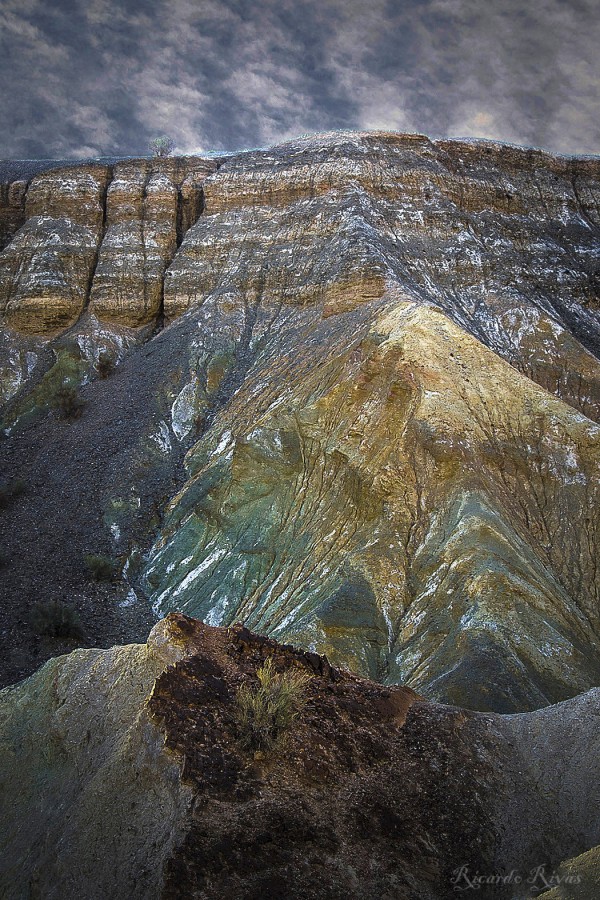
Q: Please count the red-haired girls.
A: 0